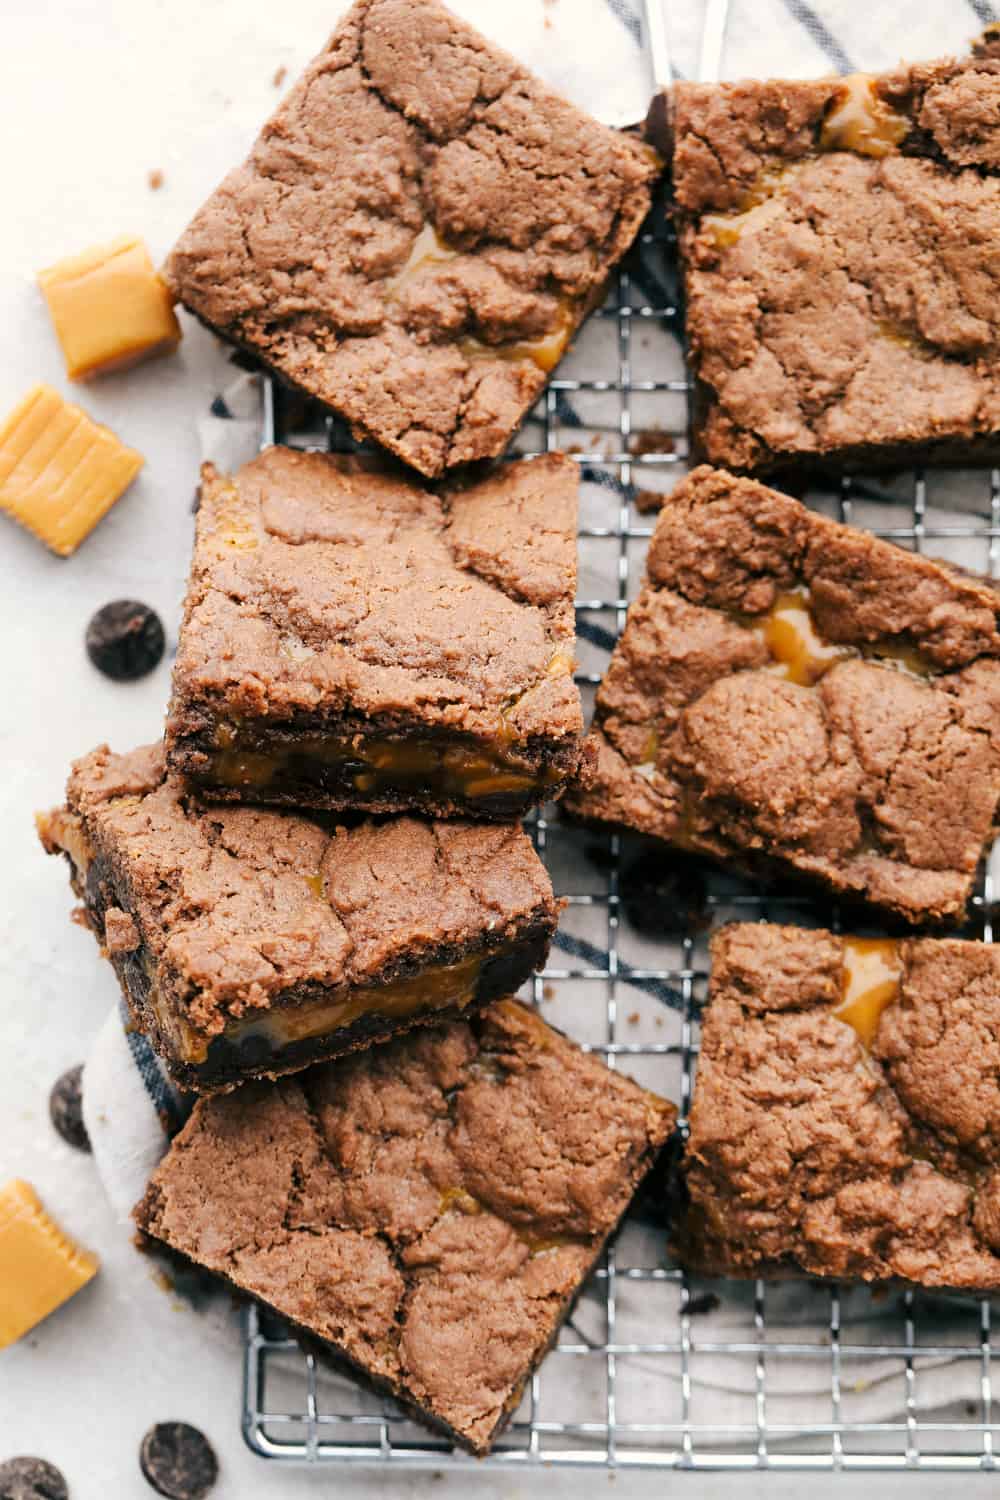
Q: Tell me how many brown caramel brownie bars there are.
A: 7